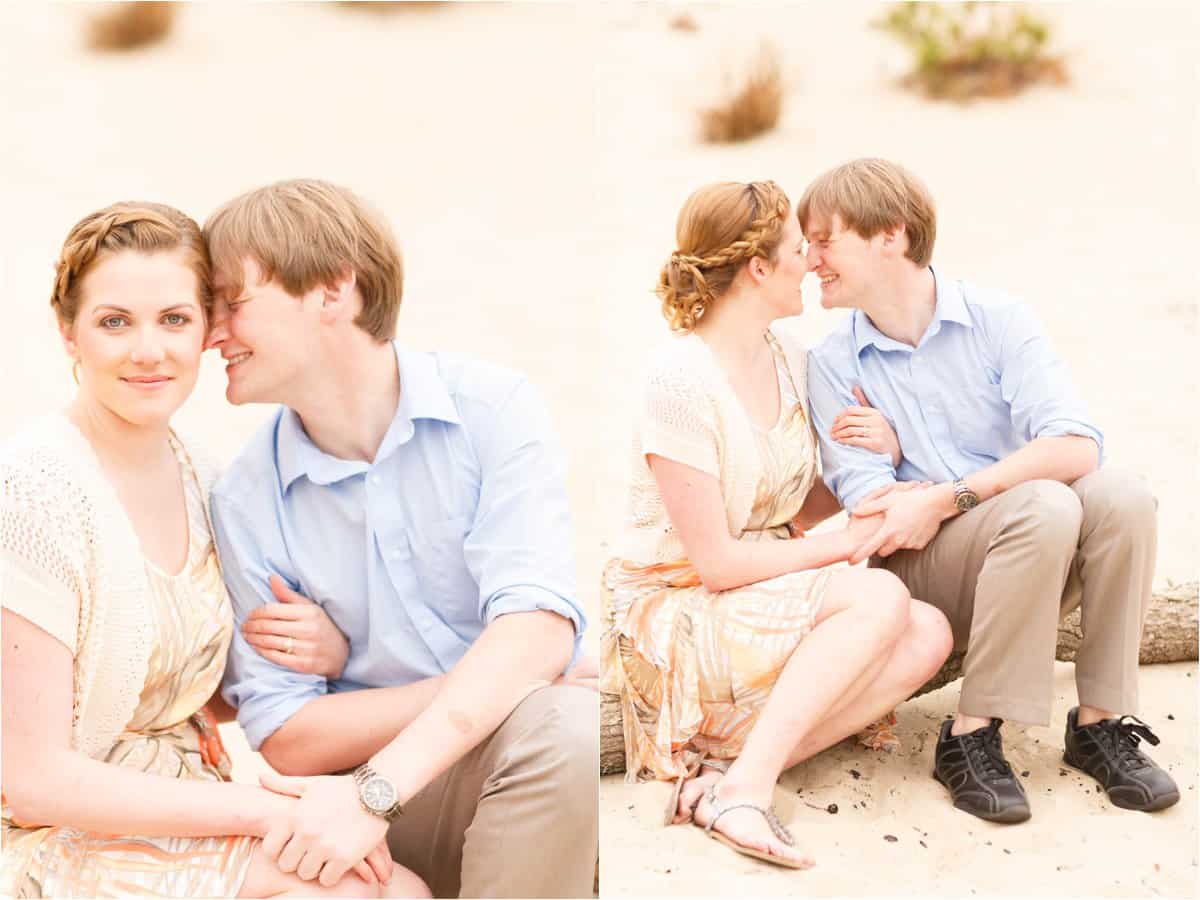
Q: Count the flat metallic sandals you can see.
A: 2